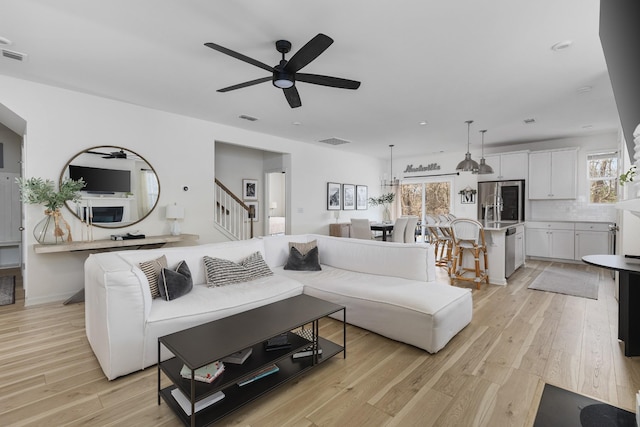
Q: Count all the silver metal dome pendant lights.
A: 2